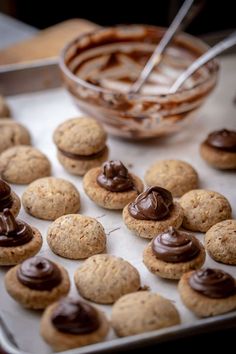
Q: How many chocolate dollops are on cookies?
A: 9